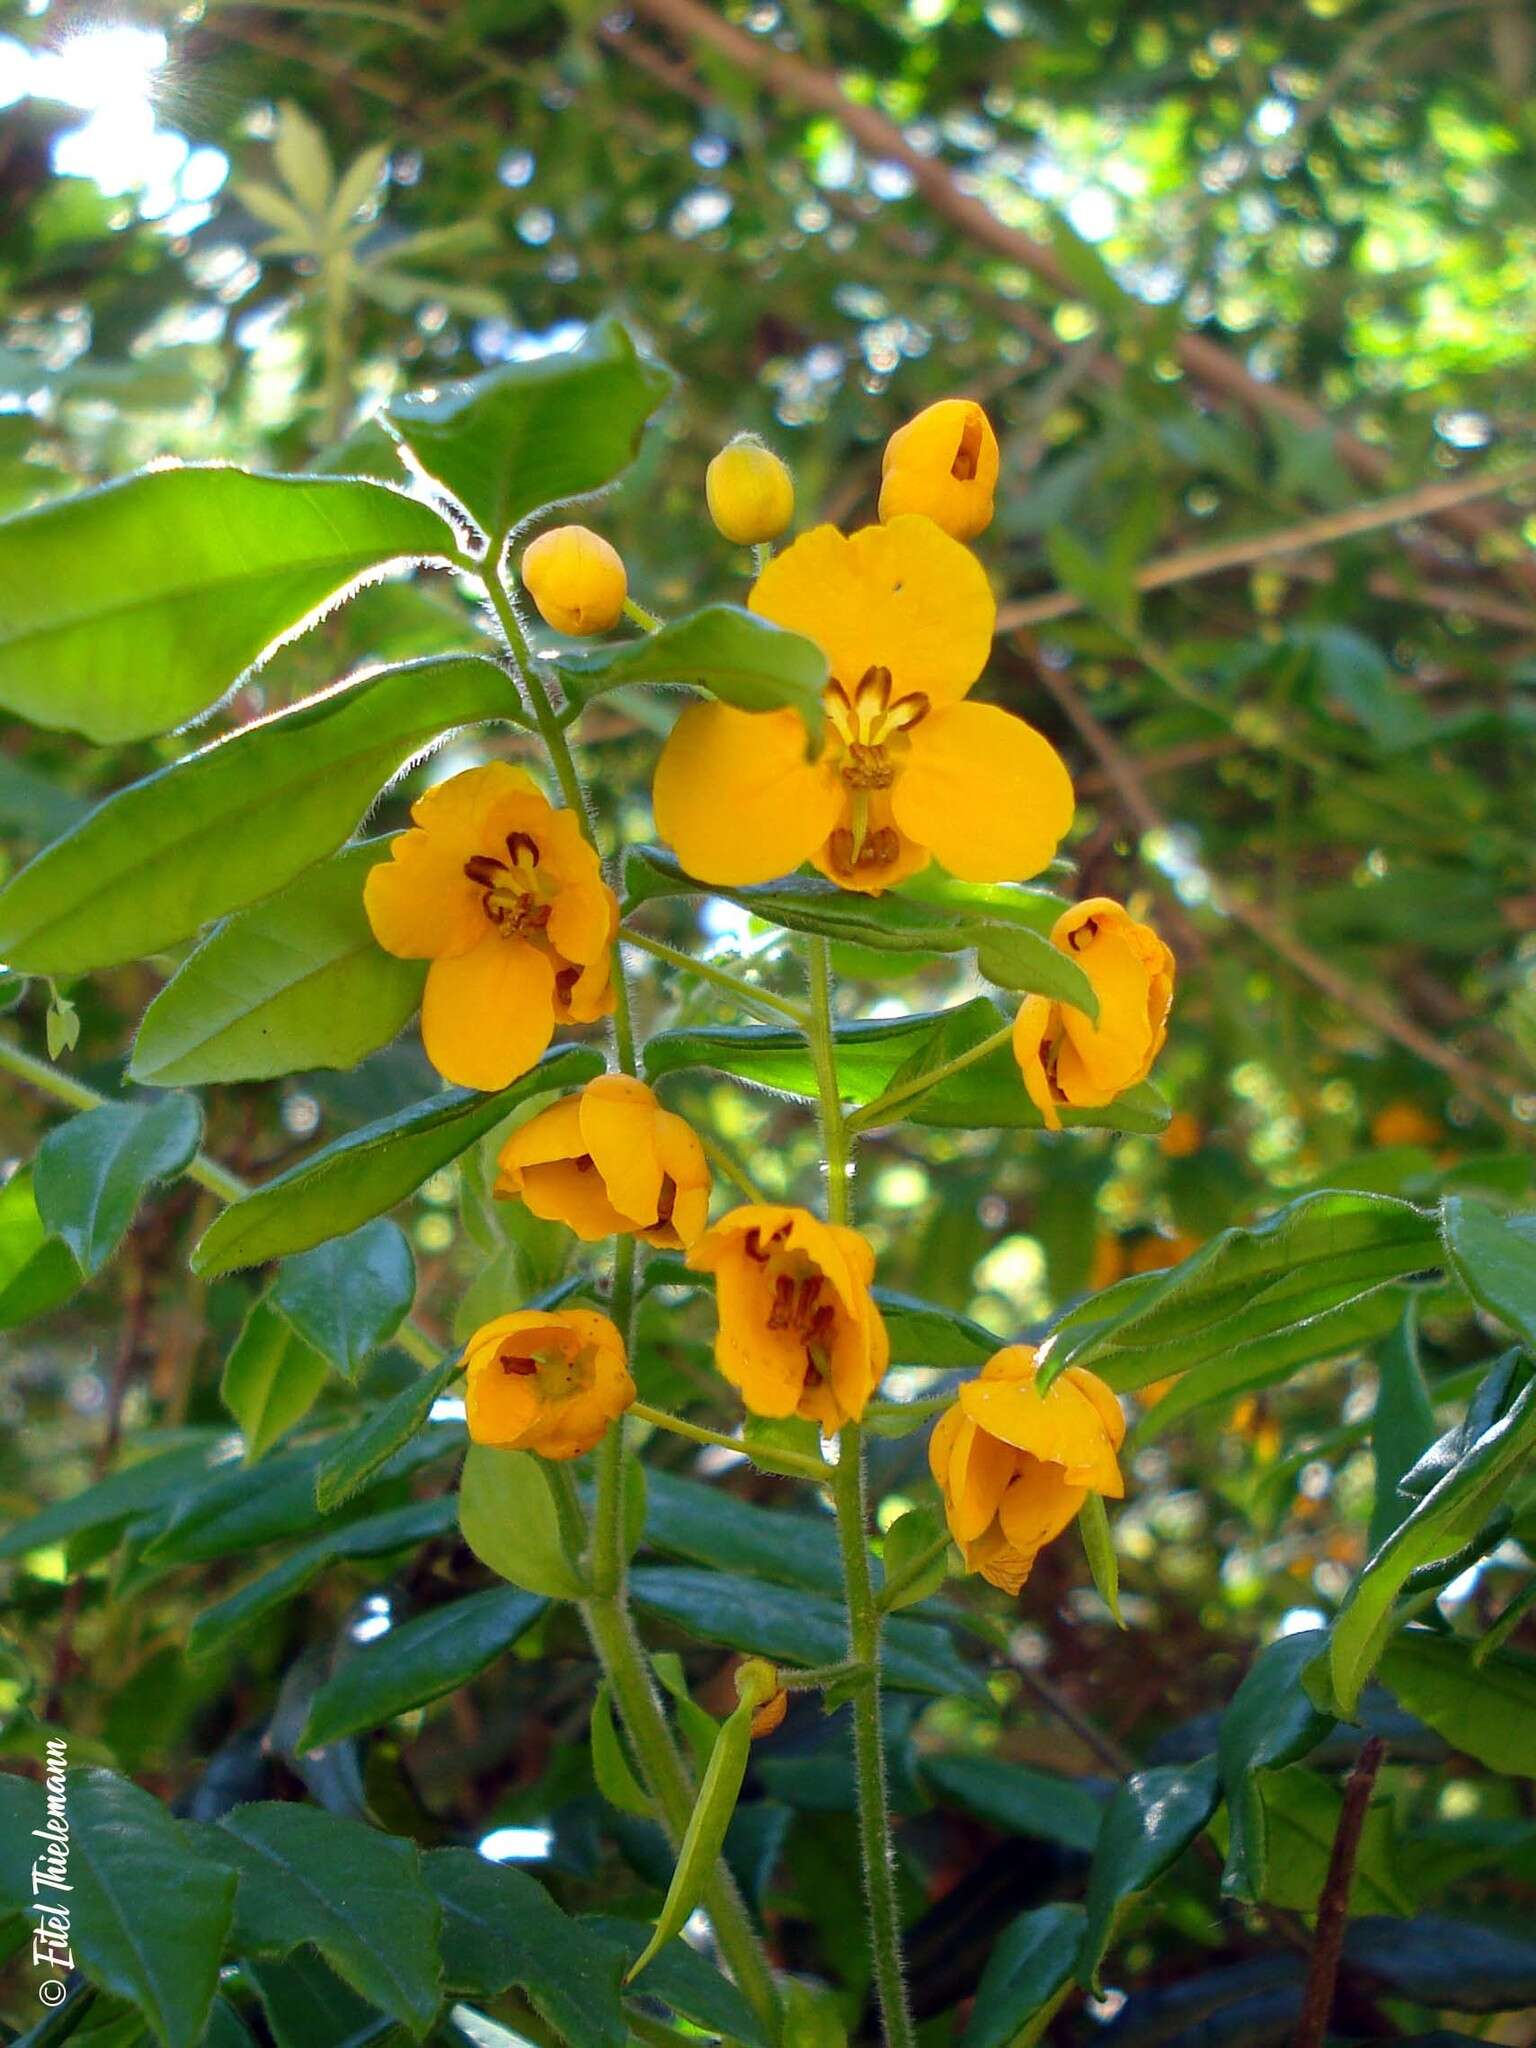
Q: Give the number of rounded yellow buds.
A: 3